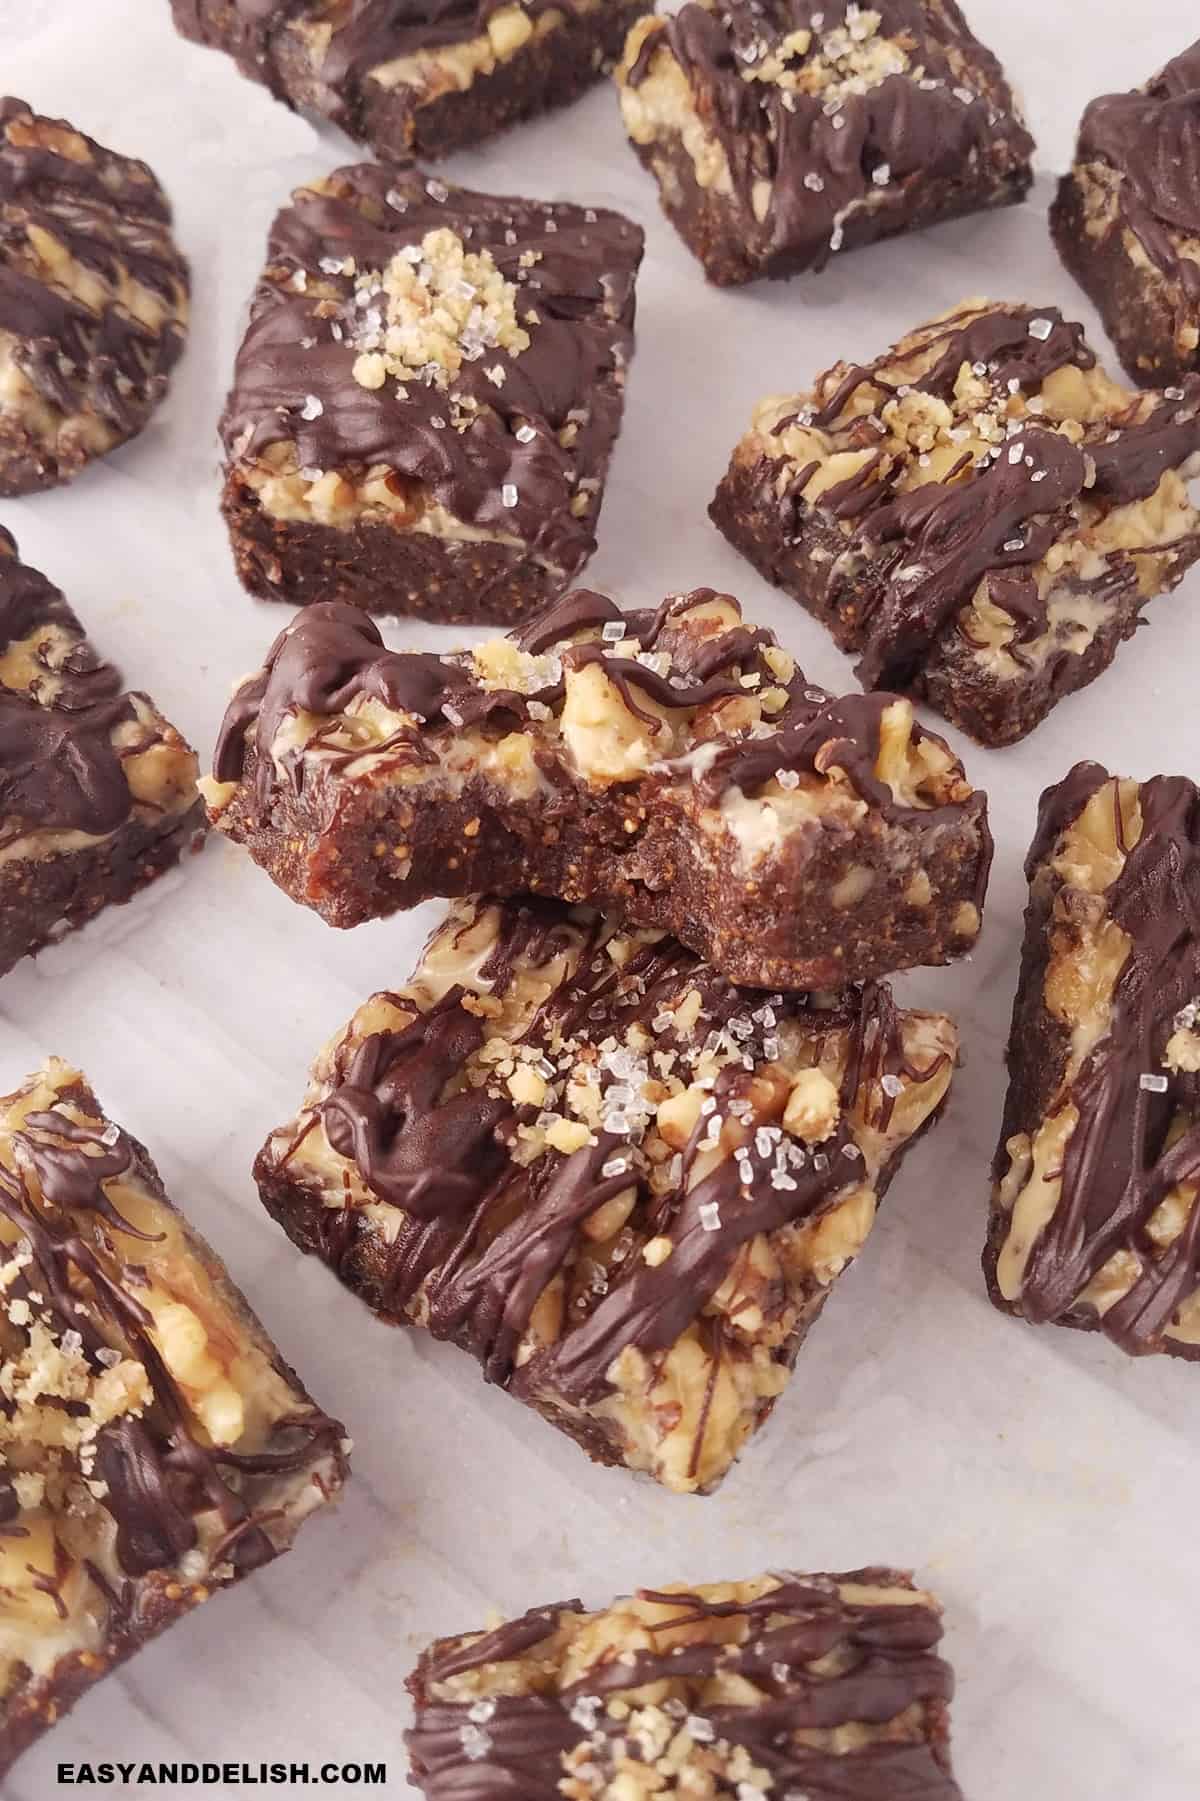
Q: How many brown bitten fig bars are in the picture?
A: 1